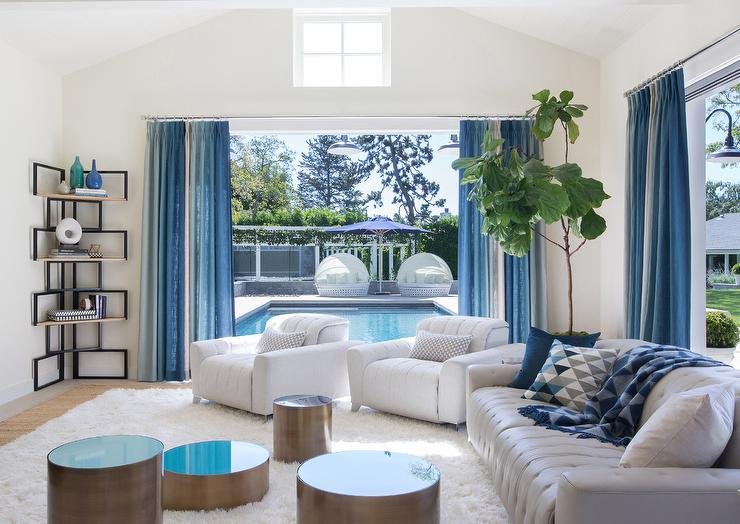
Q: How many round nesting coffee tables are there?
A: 4